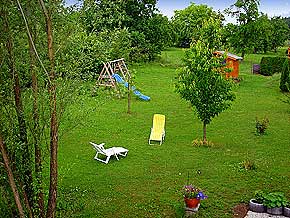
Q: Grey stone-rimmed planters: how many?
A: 3